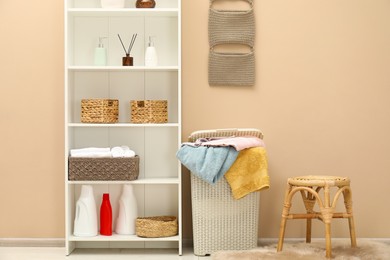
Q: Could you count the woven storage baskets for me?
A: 4